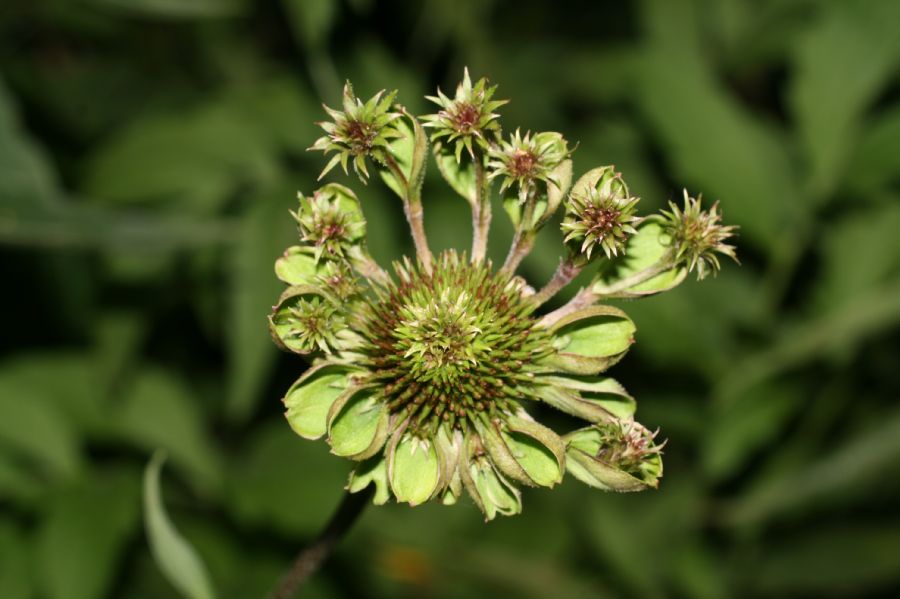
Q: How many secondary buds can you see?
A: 9